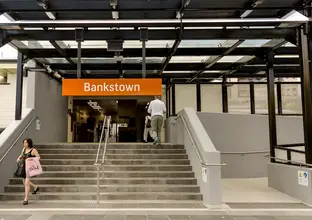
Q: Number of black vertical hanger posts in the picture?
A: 2